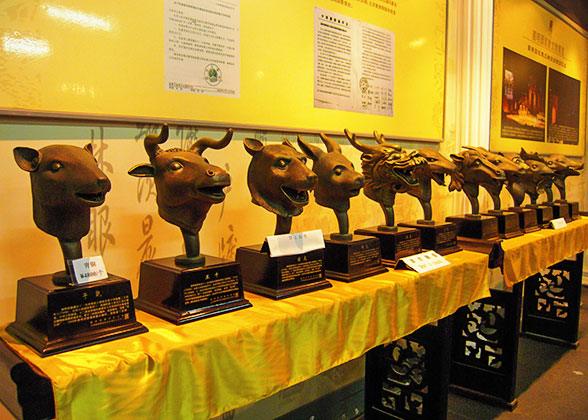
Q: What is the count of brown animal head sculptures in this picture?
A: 12